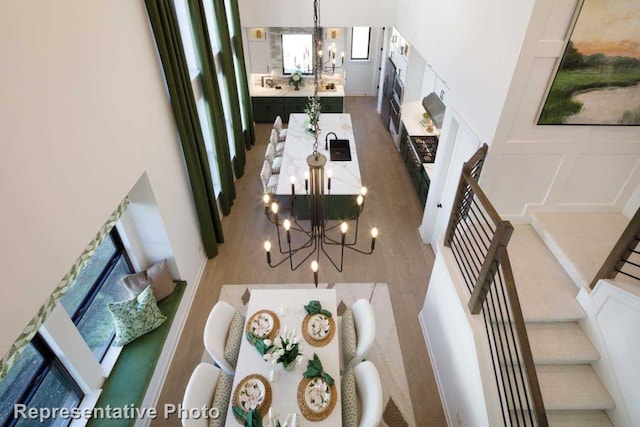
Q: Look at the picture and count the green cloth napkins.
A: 4